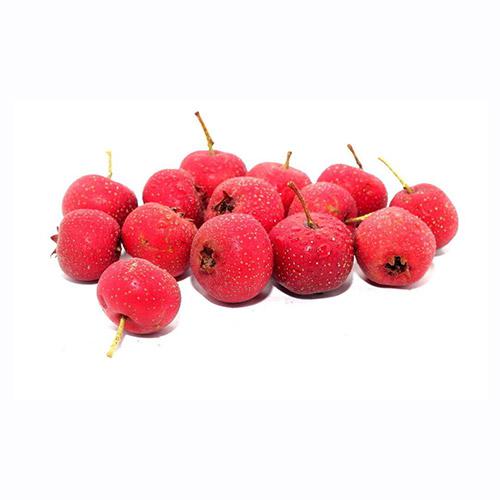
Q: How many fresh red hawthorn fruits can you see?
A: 14